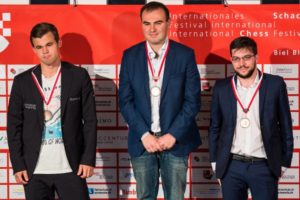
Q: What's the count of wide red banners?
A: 1